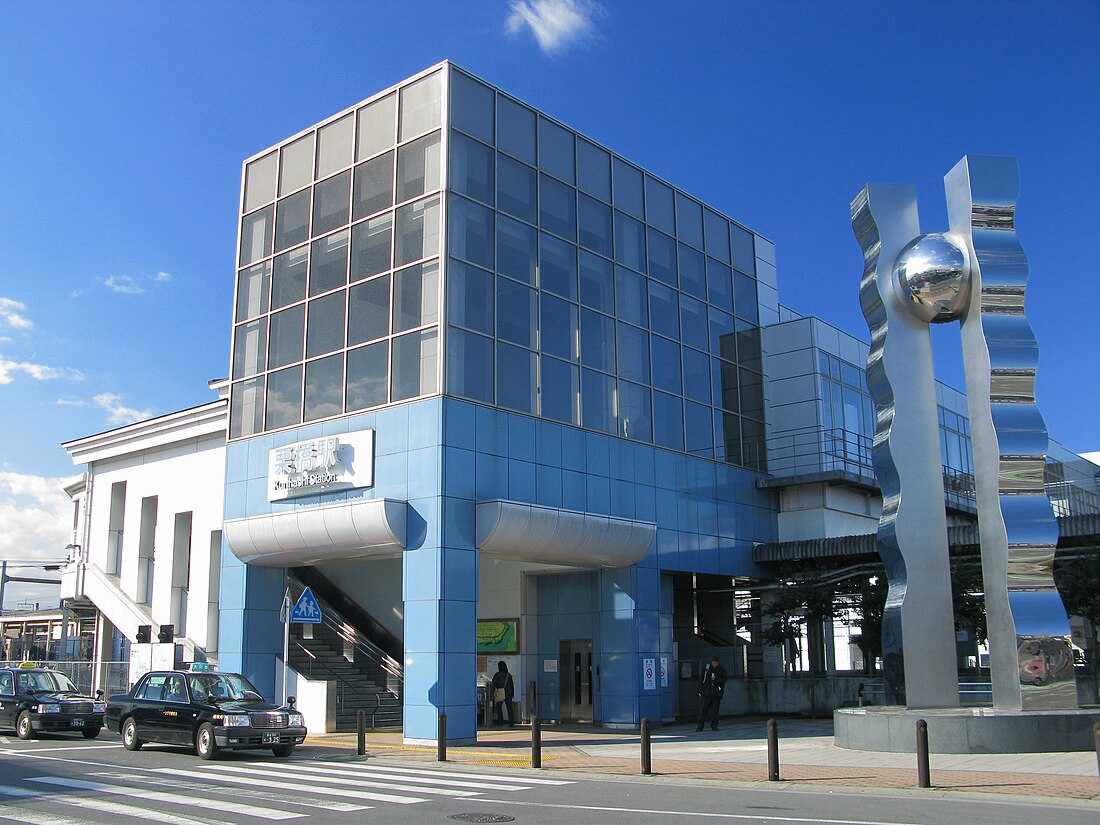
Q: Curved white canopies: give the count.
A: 2